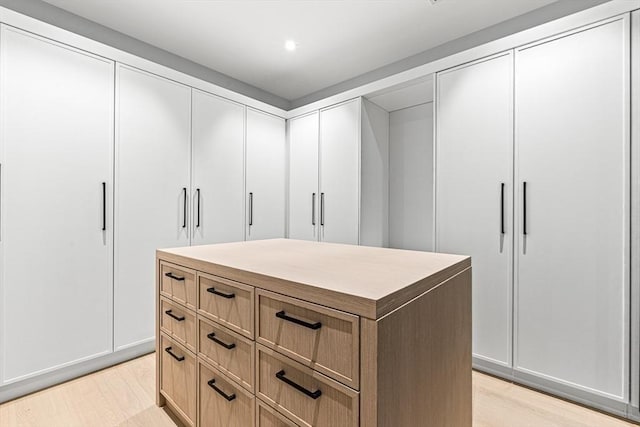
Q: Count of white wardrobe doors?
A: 8